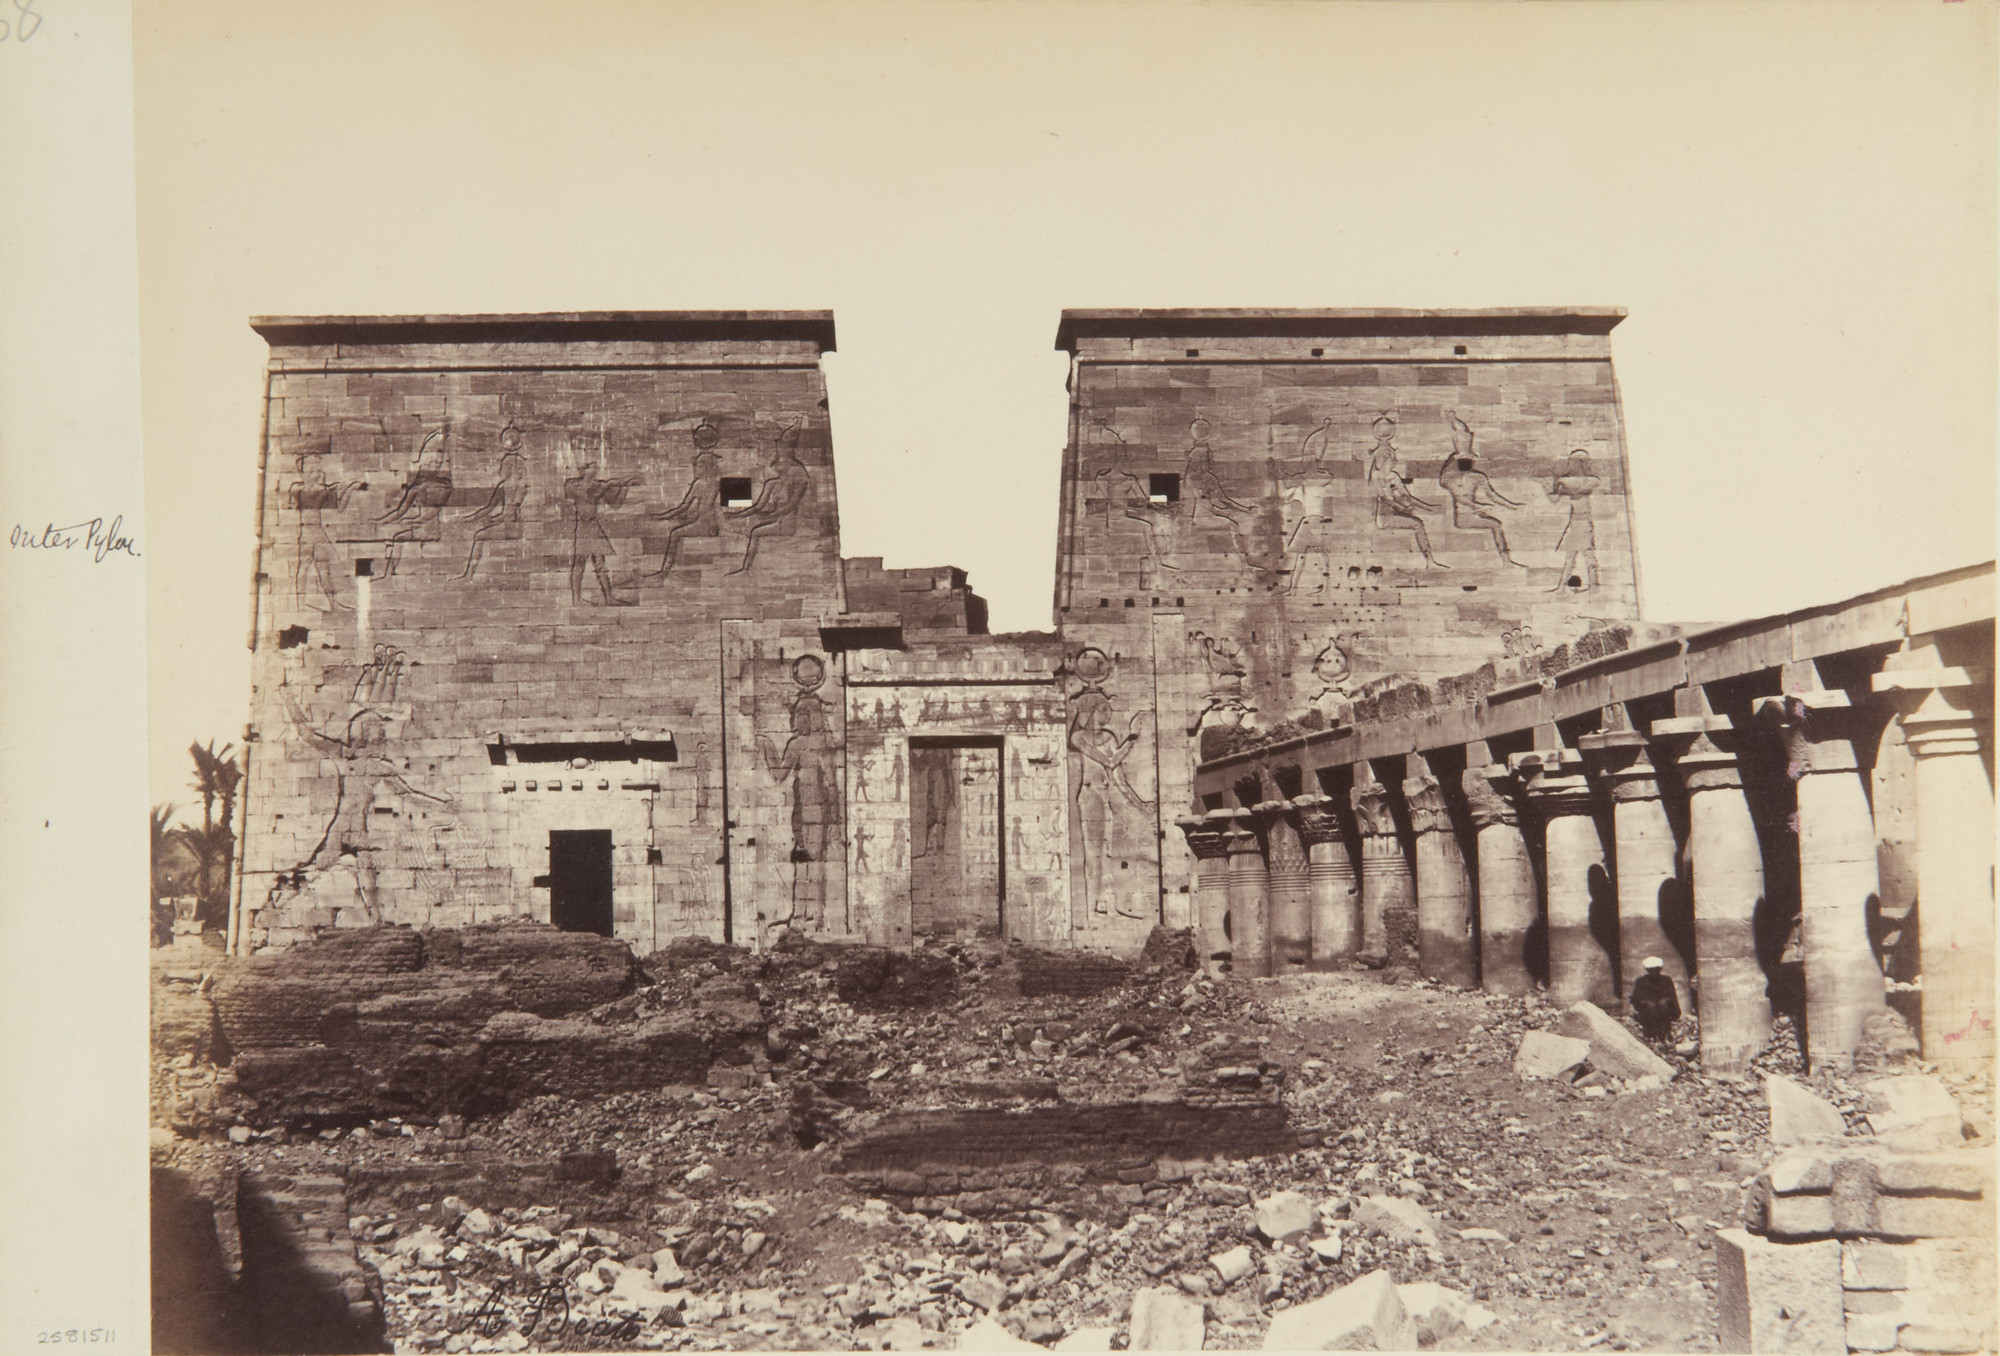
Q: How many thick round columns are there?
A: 12